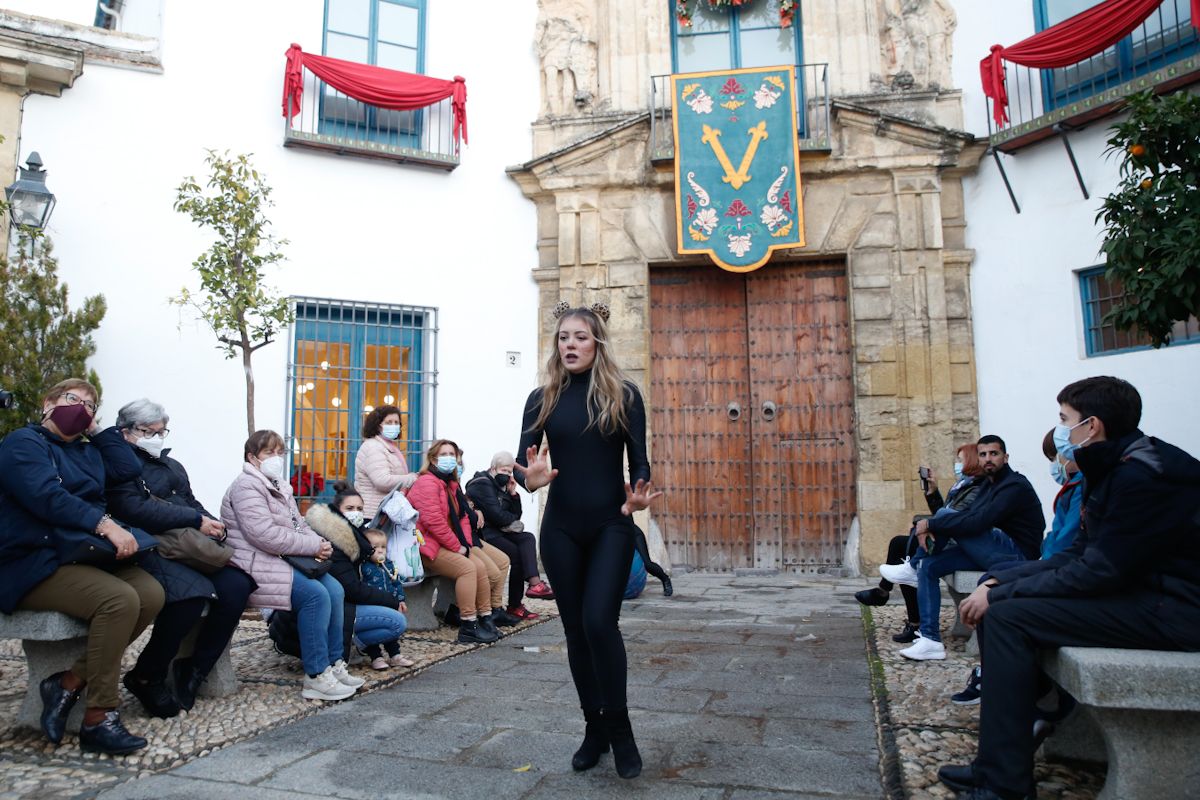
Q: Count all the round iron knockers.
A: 2